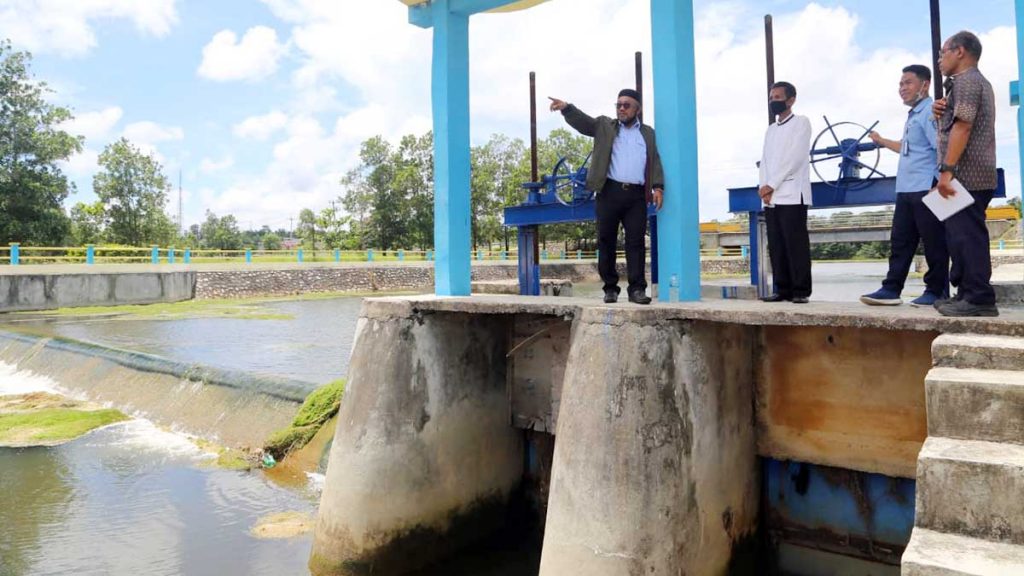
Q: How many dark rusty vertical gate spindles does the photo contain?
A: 4